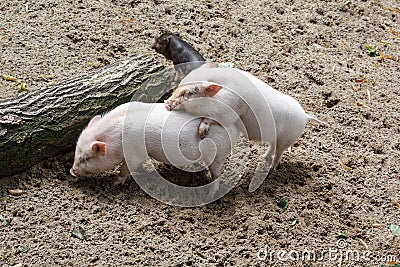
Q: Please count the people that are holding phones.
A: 0